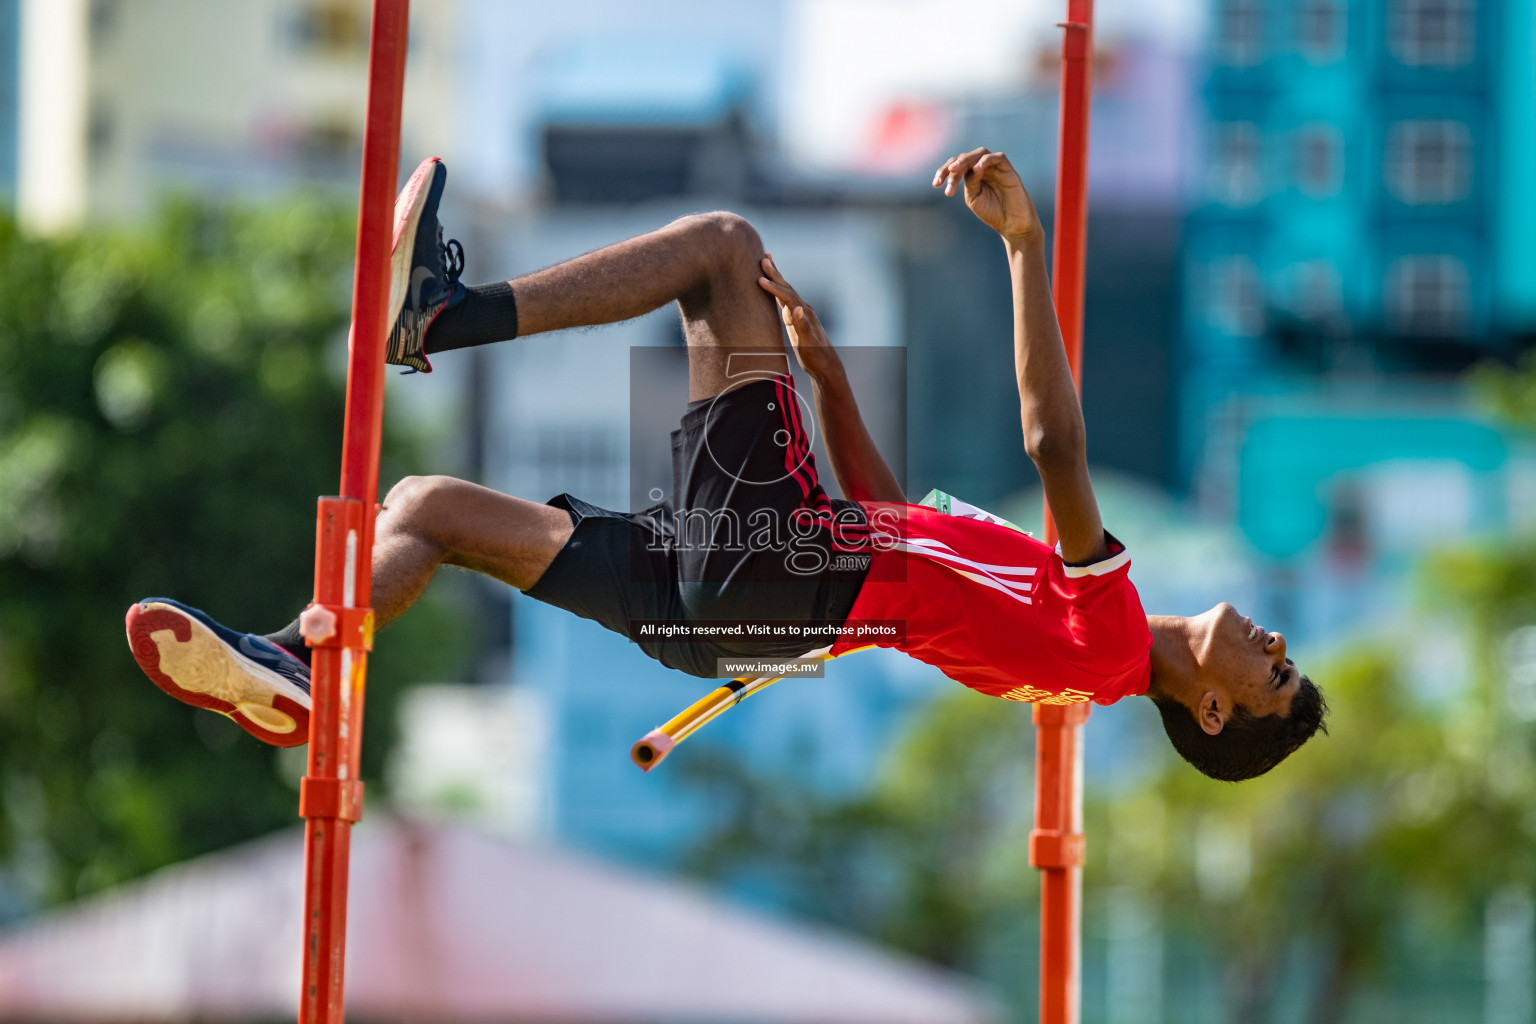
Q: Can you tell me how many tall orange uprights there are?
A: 2